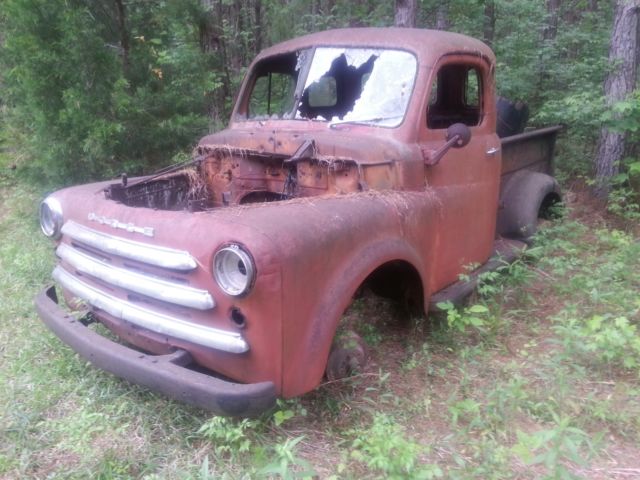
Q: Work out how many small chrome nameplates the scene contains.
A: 1